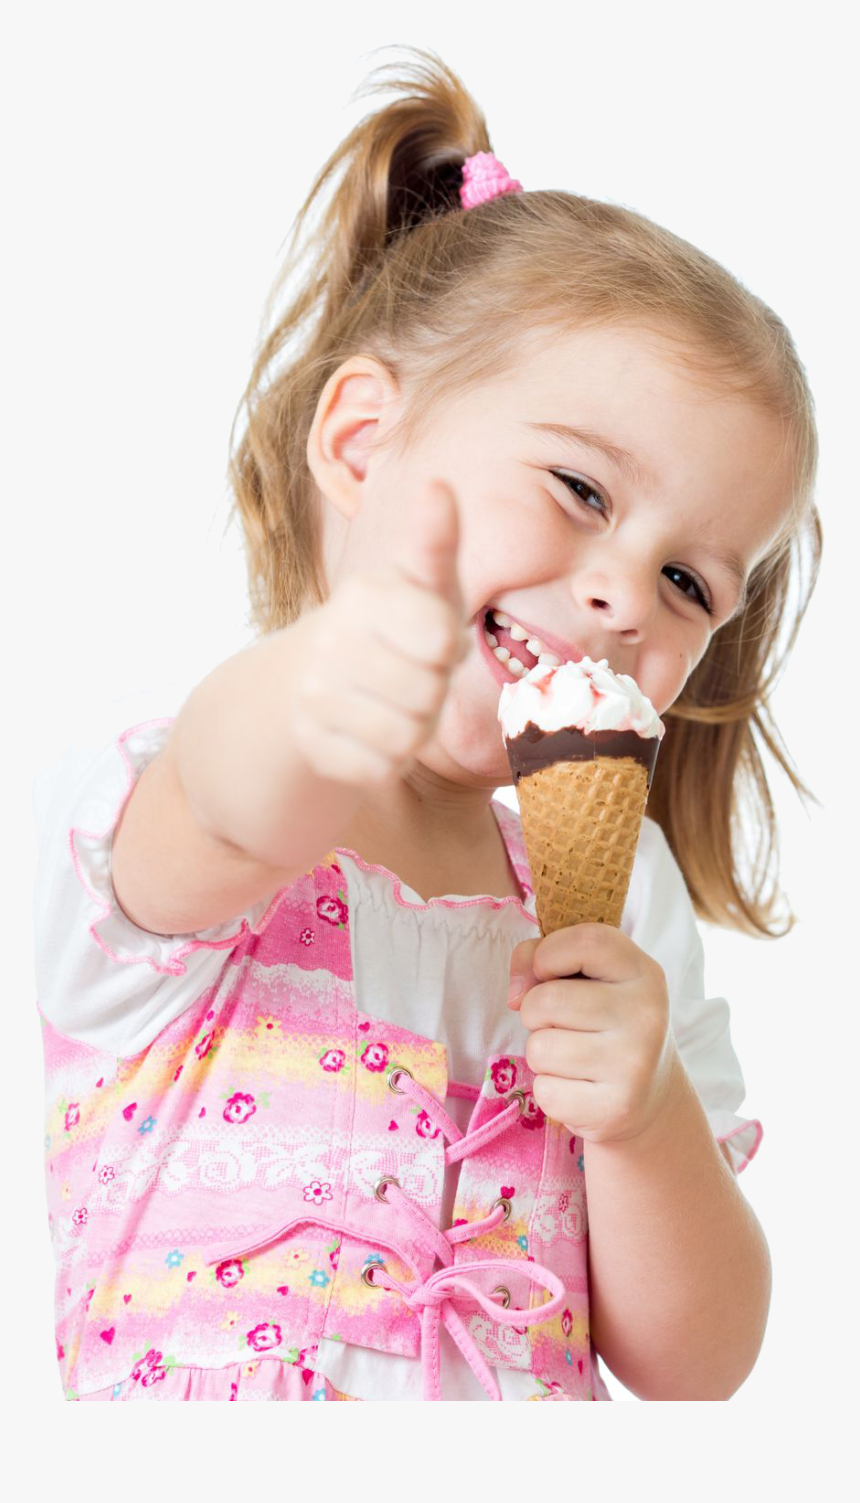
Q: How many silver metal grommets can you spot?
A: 6